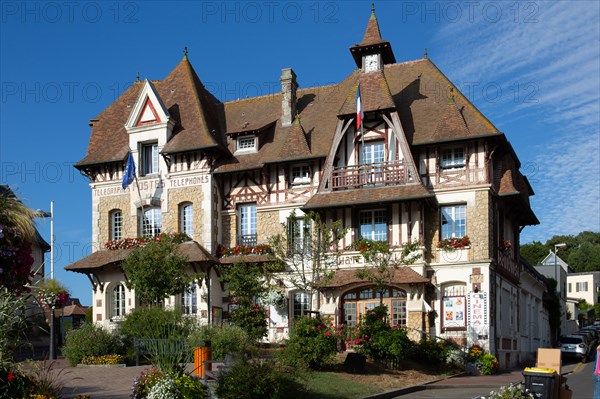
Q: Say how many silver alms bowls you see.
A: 0